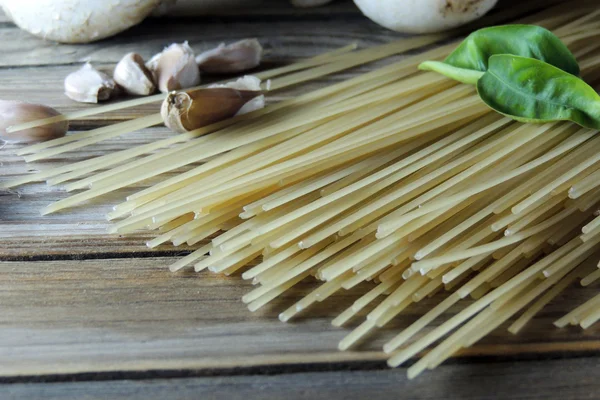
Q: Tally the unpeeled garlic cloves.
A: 6